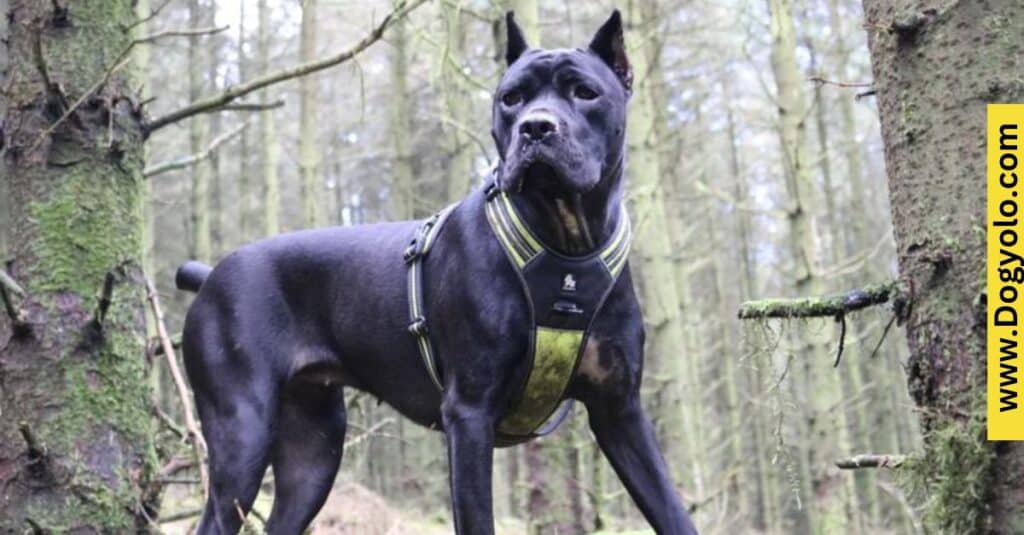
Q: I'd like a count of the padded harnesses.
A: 1